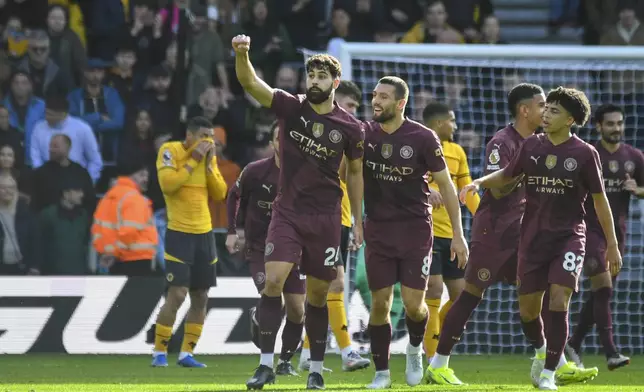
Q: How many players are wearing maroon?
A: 6